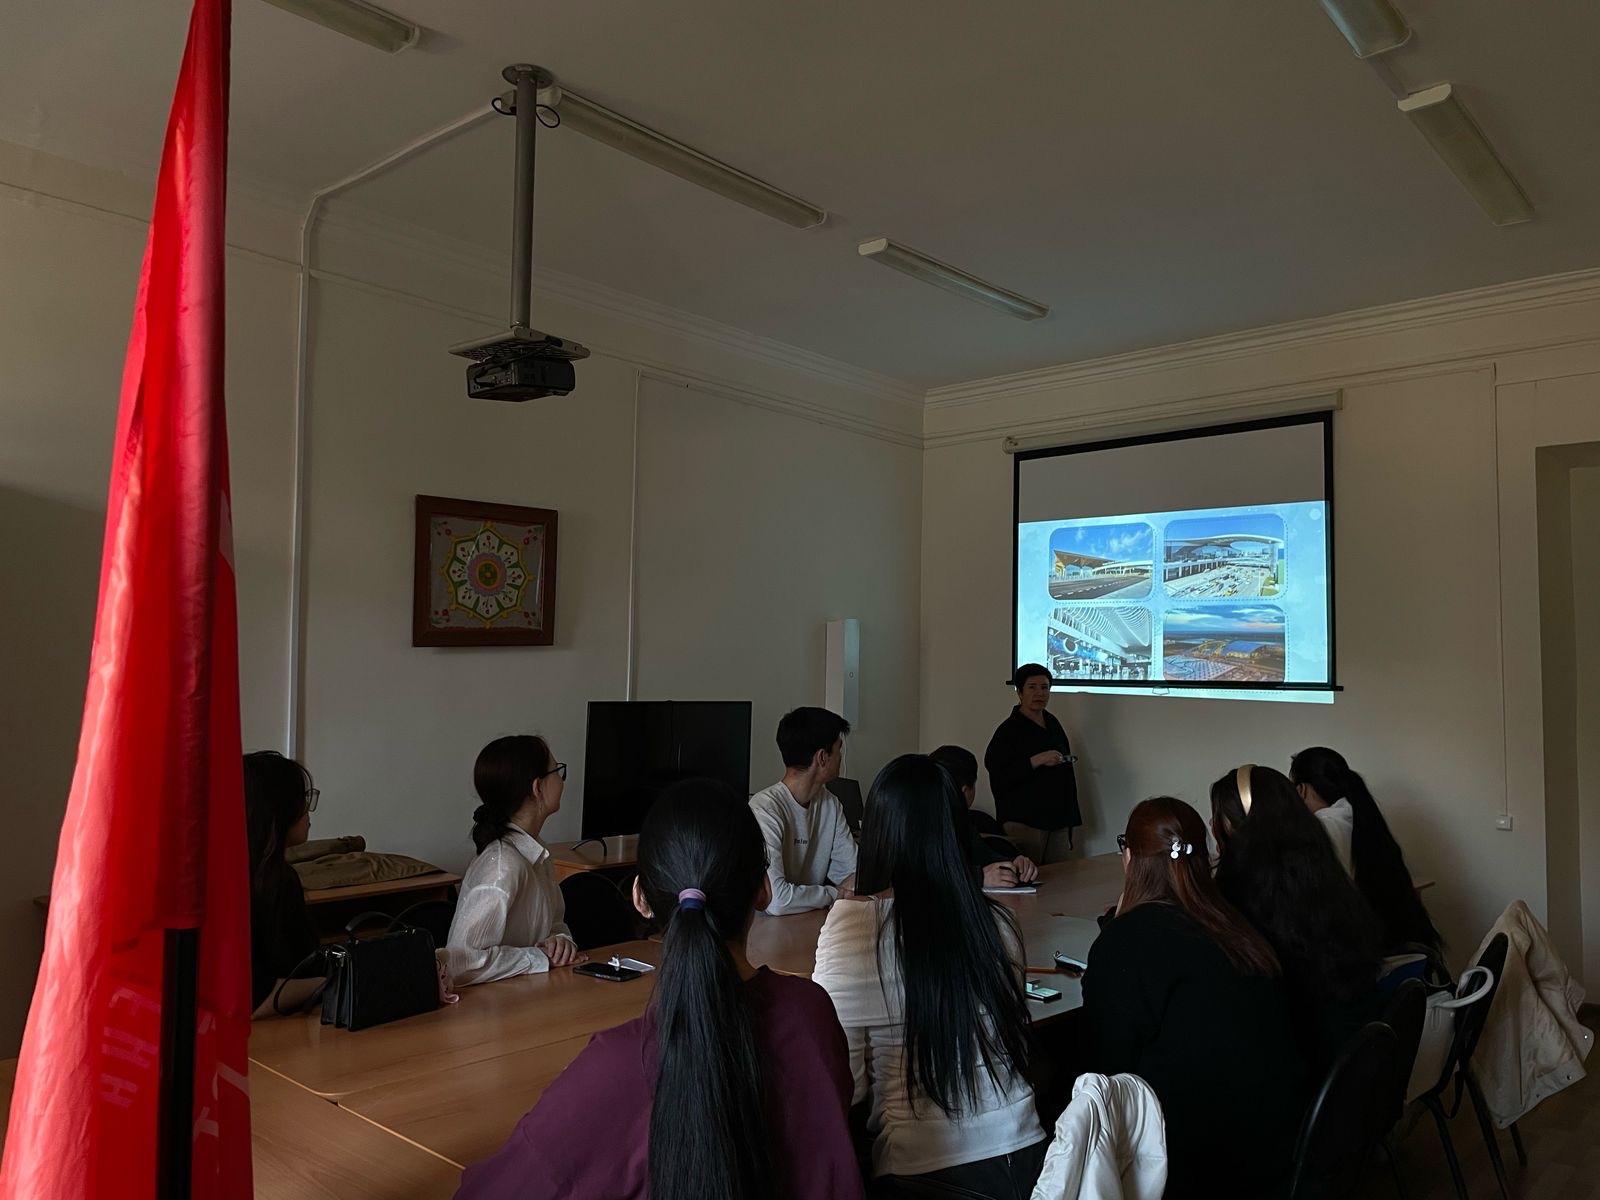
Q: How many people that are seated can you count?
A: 9